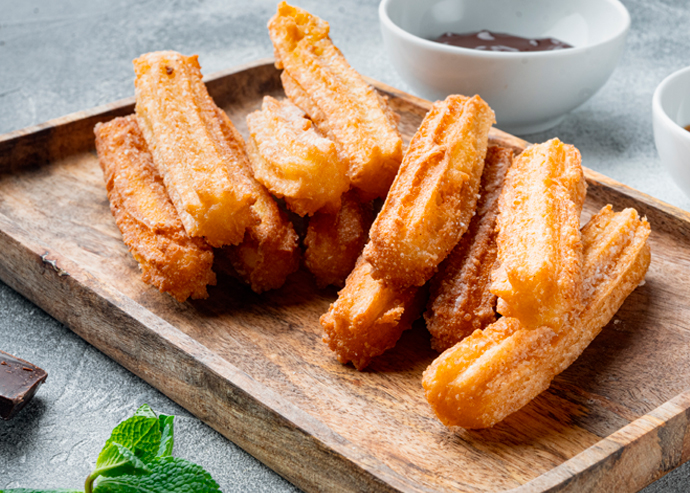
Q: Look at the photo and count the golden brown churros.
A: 11